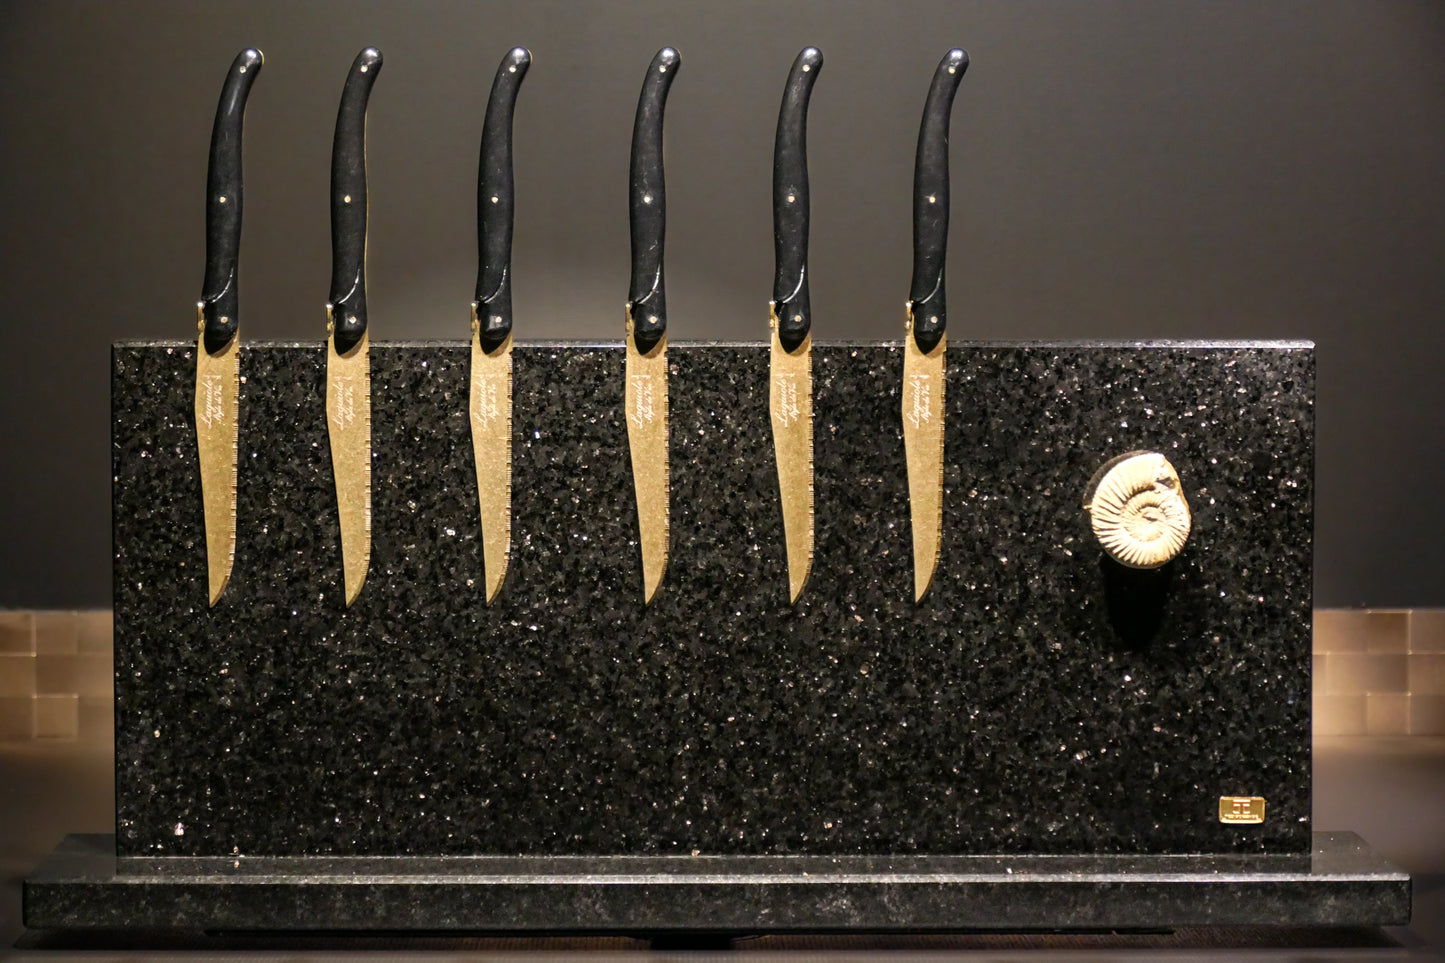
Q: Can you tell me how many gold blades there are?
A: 6